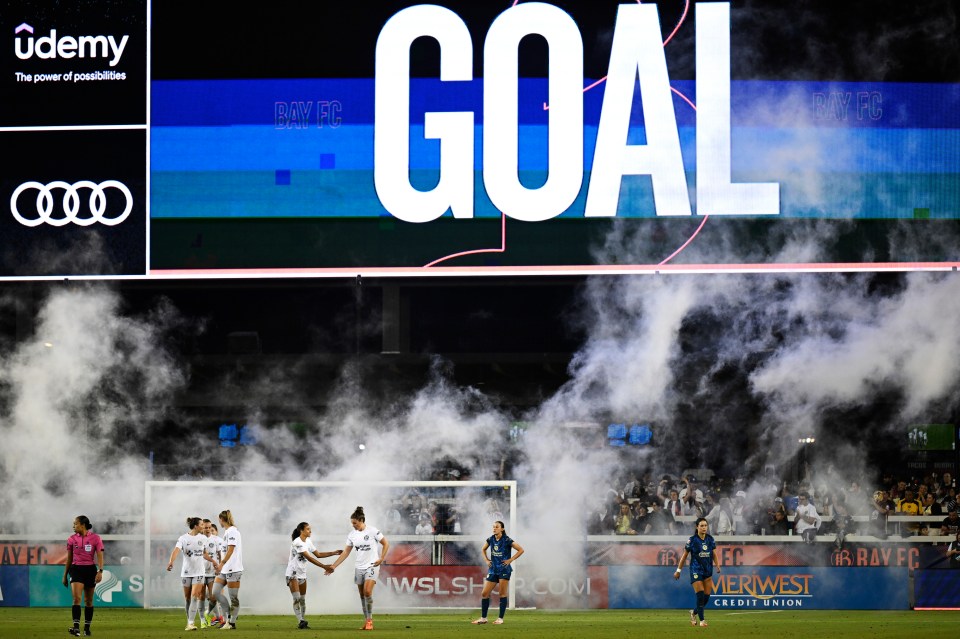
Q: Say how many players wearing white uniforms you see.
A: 6